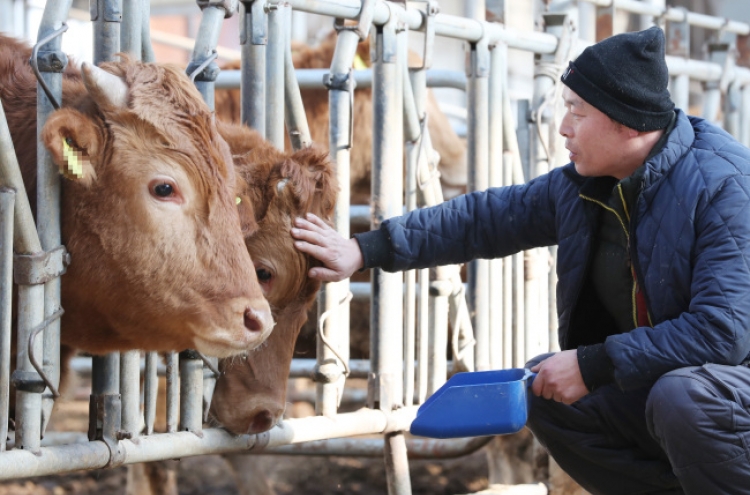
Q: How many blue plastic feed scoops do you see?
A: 1